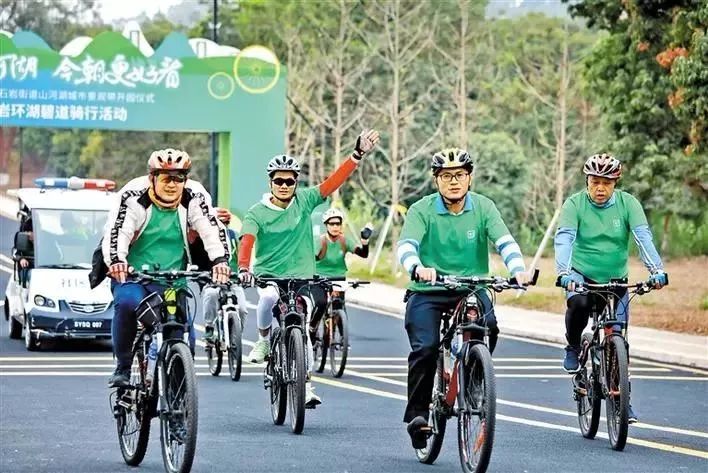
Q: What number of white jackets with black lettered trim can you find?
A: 1